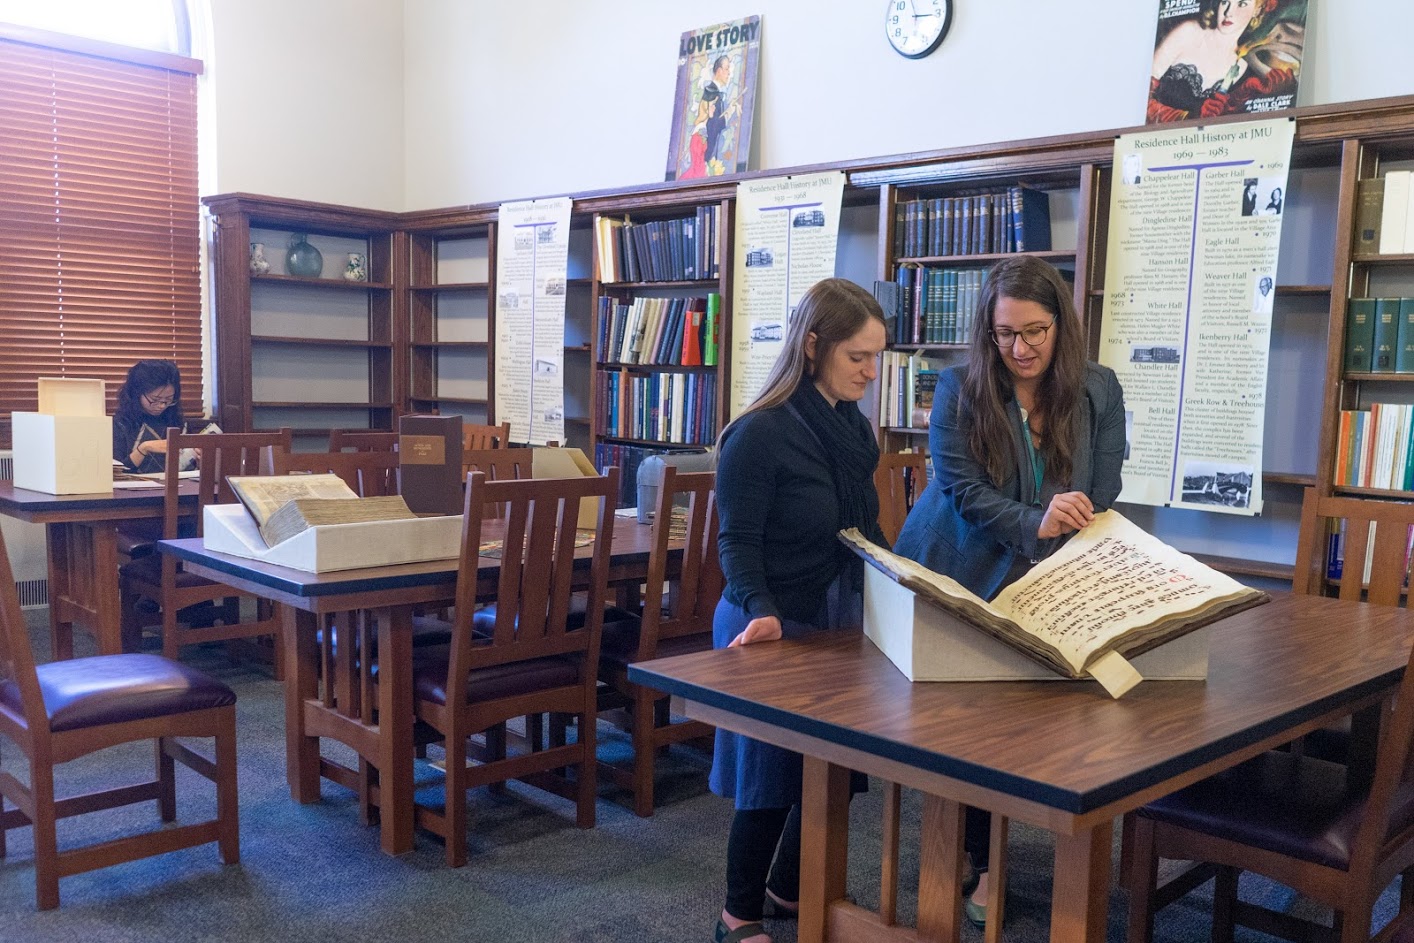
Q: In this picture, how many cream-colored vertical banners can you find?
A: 3